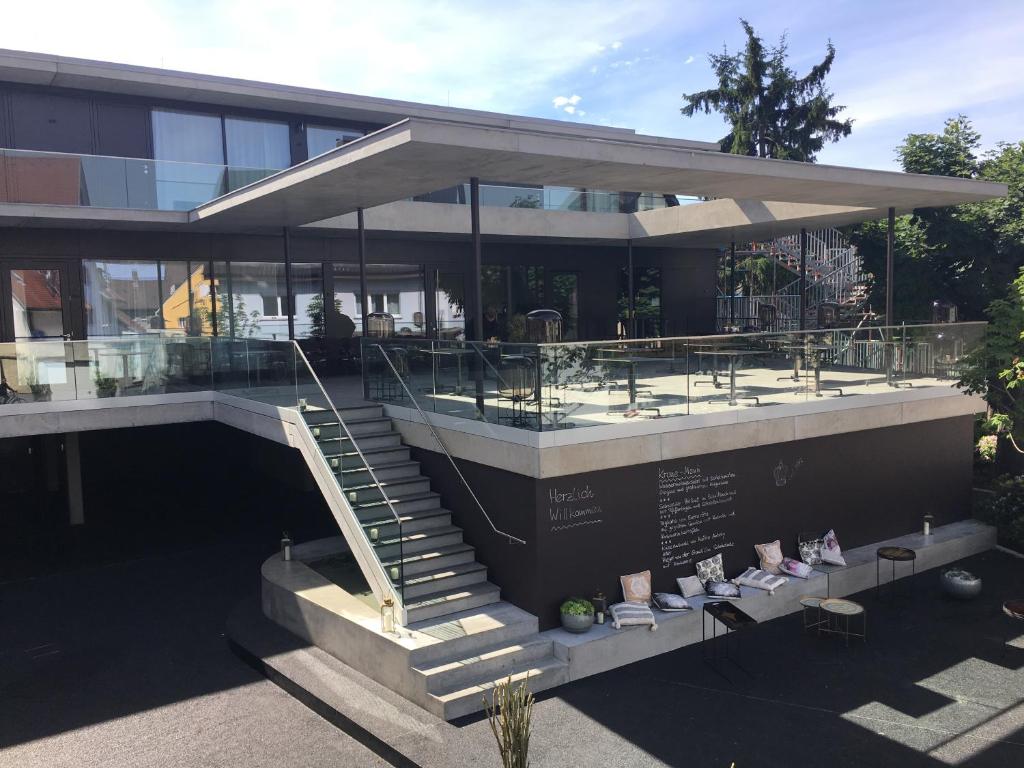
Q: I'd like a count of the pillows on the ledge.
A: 11